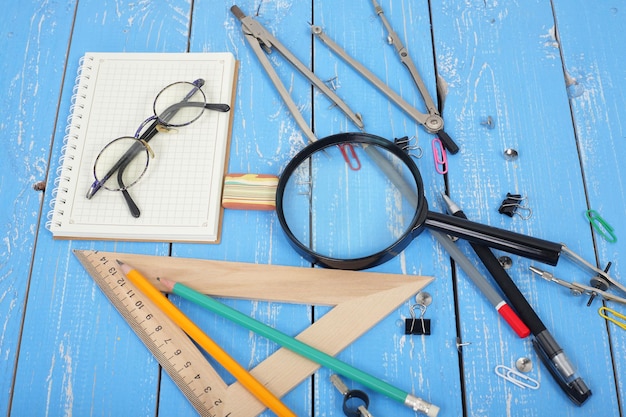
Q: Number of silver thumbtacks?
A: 7